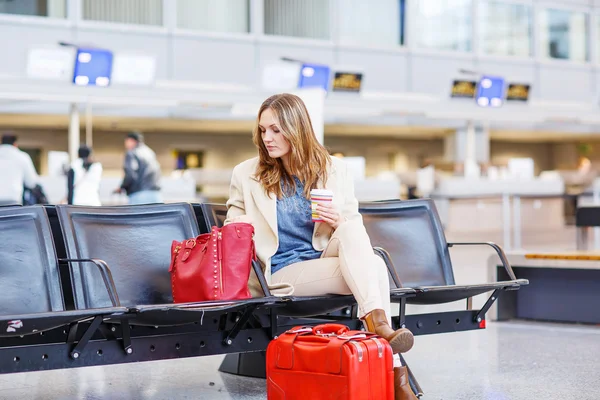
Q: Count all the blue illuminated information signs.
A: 3